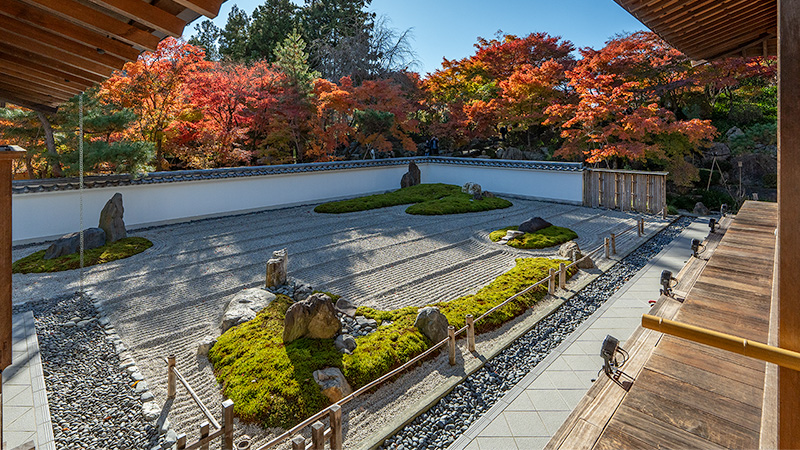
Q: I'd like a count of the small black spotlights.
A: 5